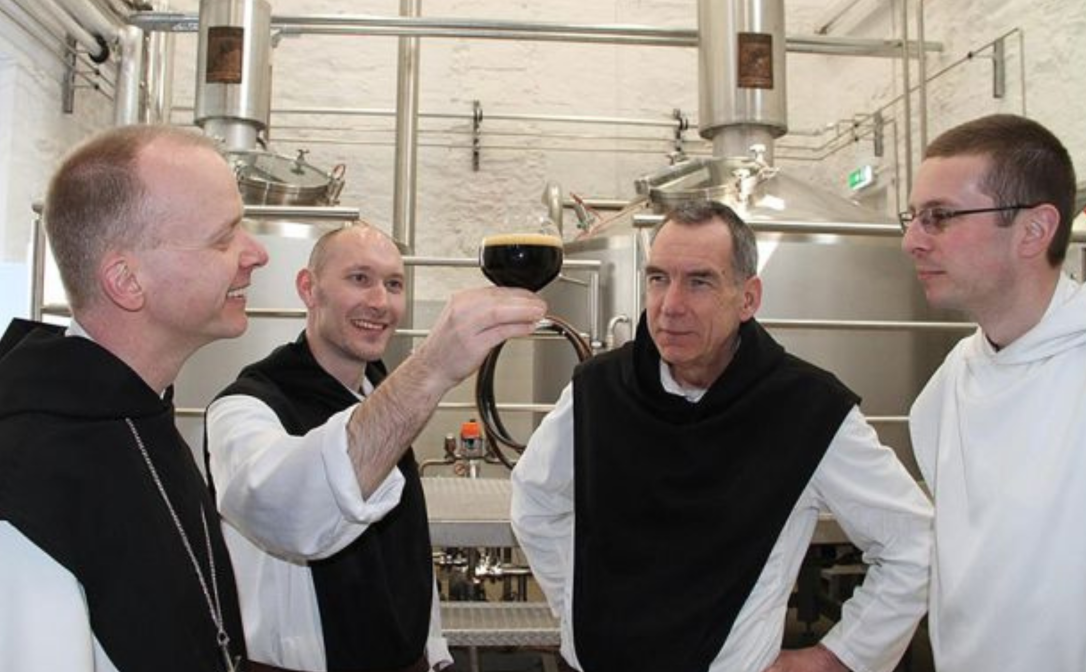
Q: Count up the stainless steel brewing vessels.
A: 2